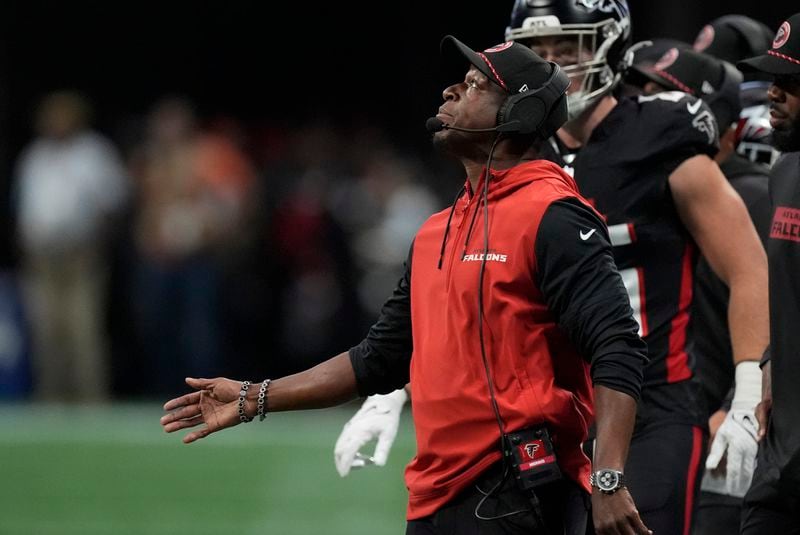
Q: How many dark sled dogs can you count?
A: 0